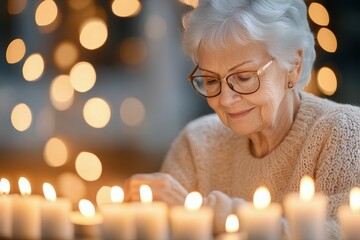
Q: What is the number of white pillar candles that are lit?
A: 11